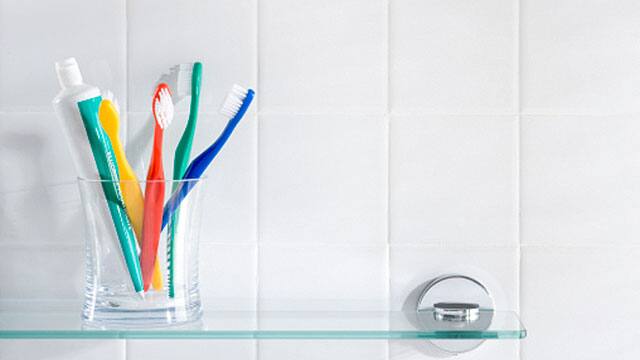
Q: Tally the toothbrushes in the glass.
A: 4